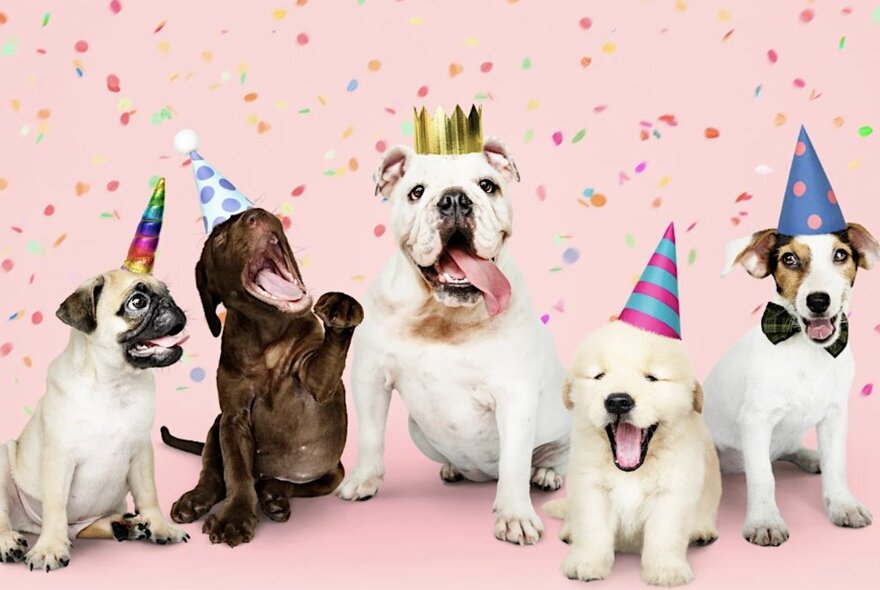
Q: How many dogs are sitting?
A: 5